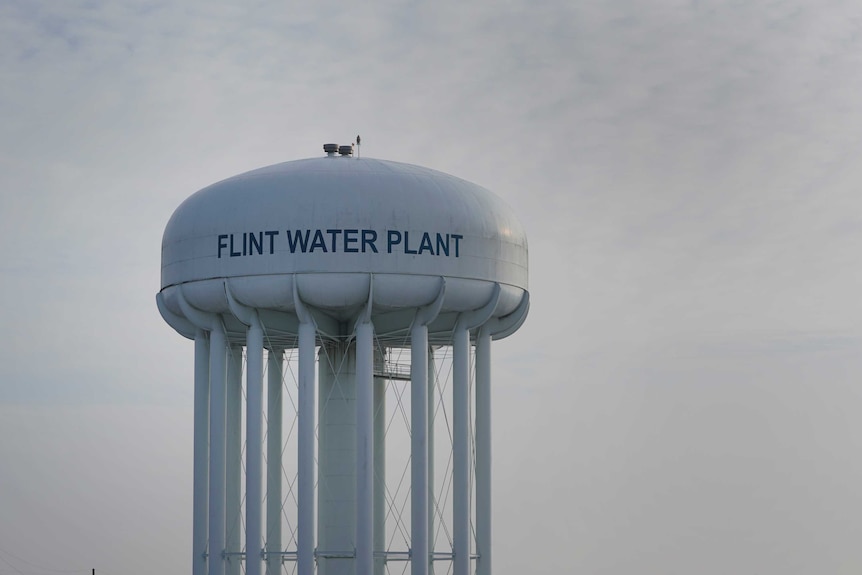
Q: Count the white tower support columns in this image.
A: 13